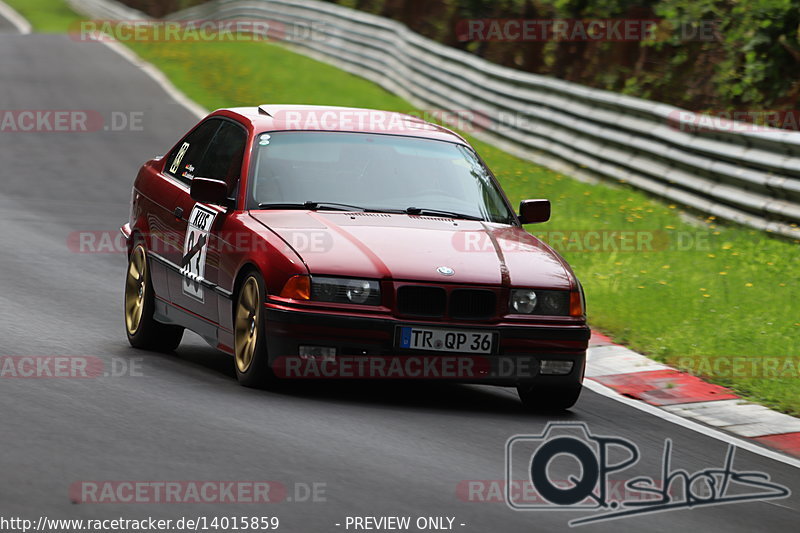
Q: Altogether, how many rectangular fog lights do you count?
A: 2